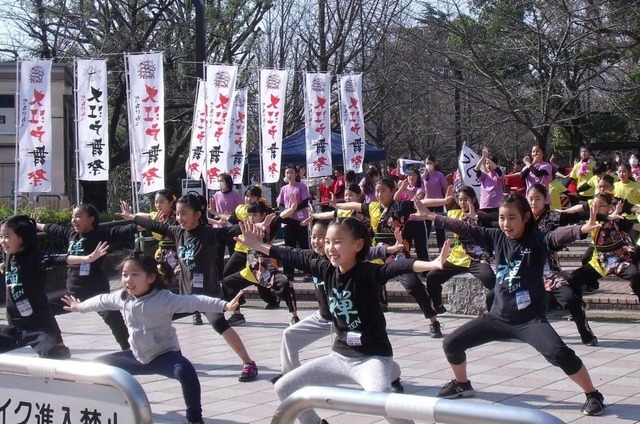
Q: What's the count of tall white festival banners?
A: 9